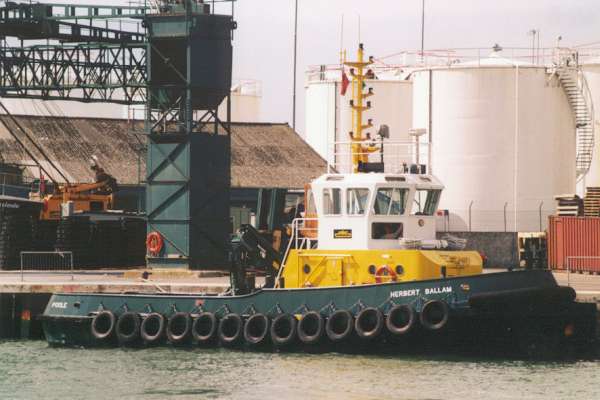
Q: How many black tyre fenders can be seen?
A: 13